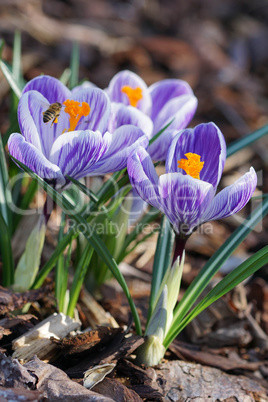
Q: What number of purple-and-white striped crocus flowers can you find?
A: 3